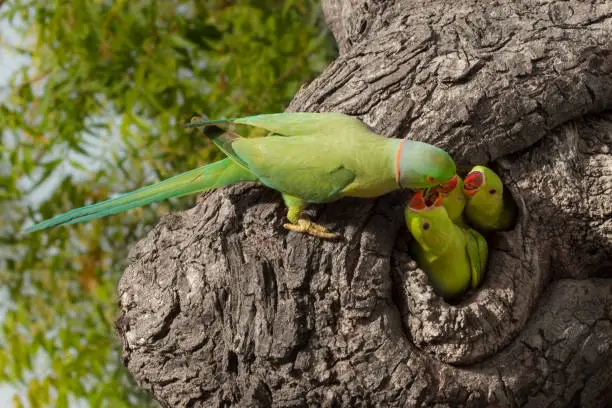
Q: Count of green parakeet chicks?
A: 3